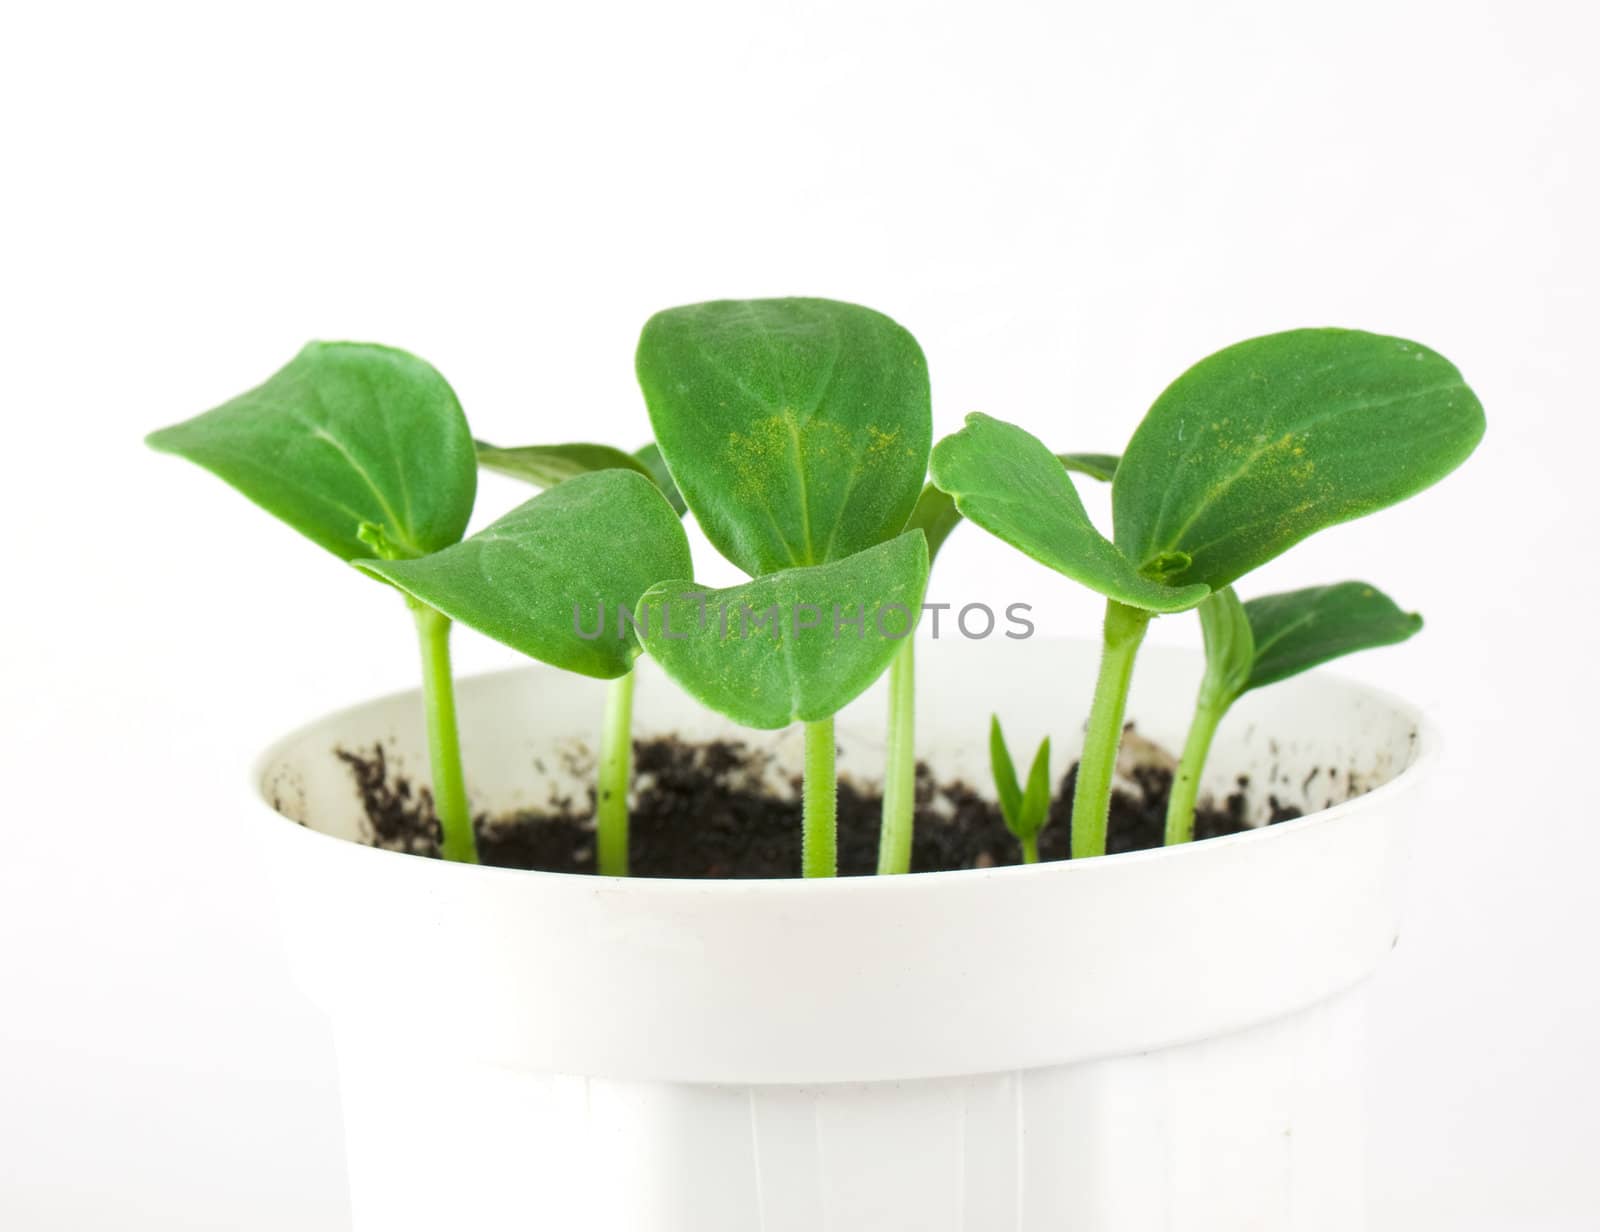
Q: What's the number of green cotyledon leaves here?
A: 14